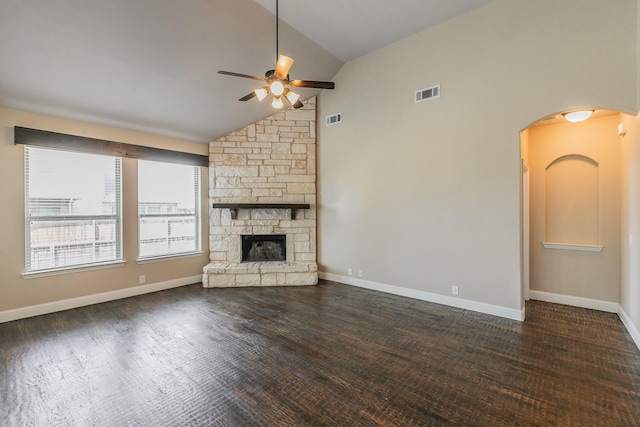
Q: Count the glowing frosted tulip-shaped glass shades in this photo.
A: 4